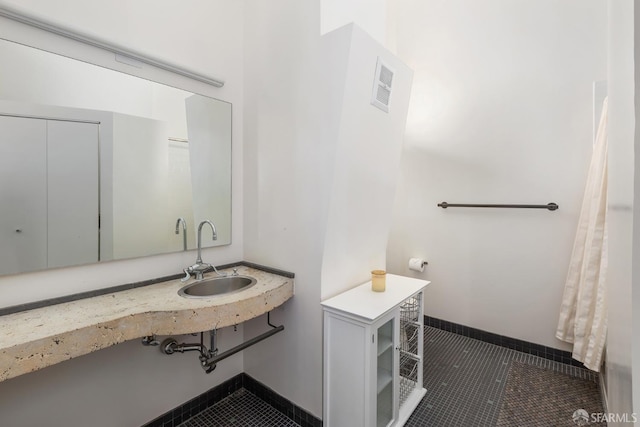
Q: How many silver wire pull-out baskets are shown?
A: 3